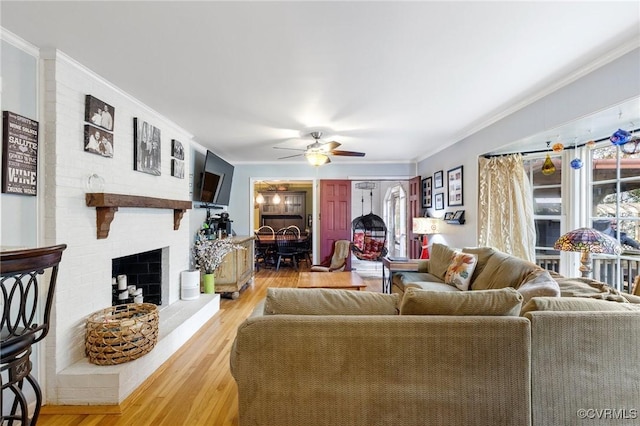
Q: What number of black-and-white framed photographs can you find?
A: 5